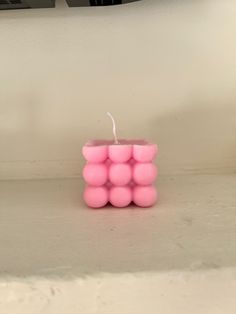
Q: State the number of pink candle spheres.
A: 9